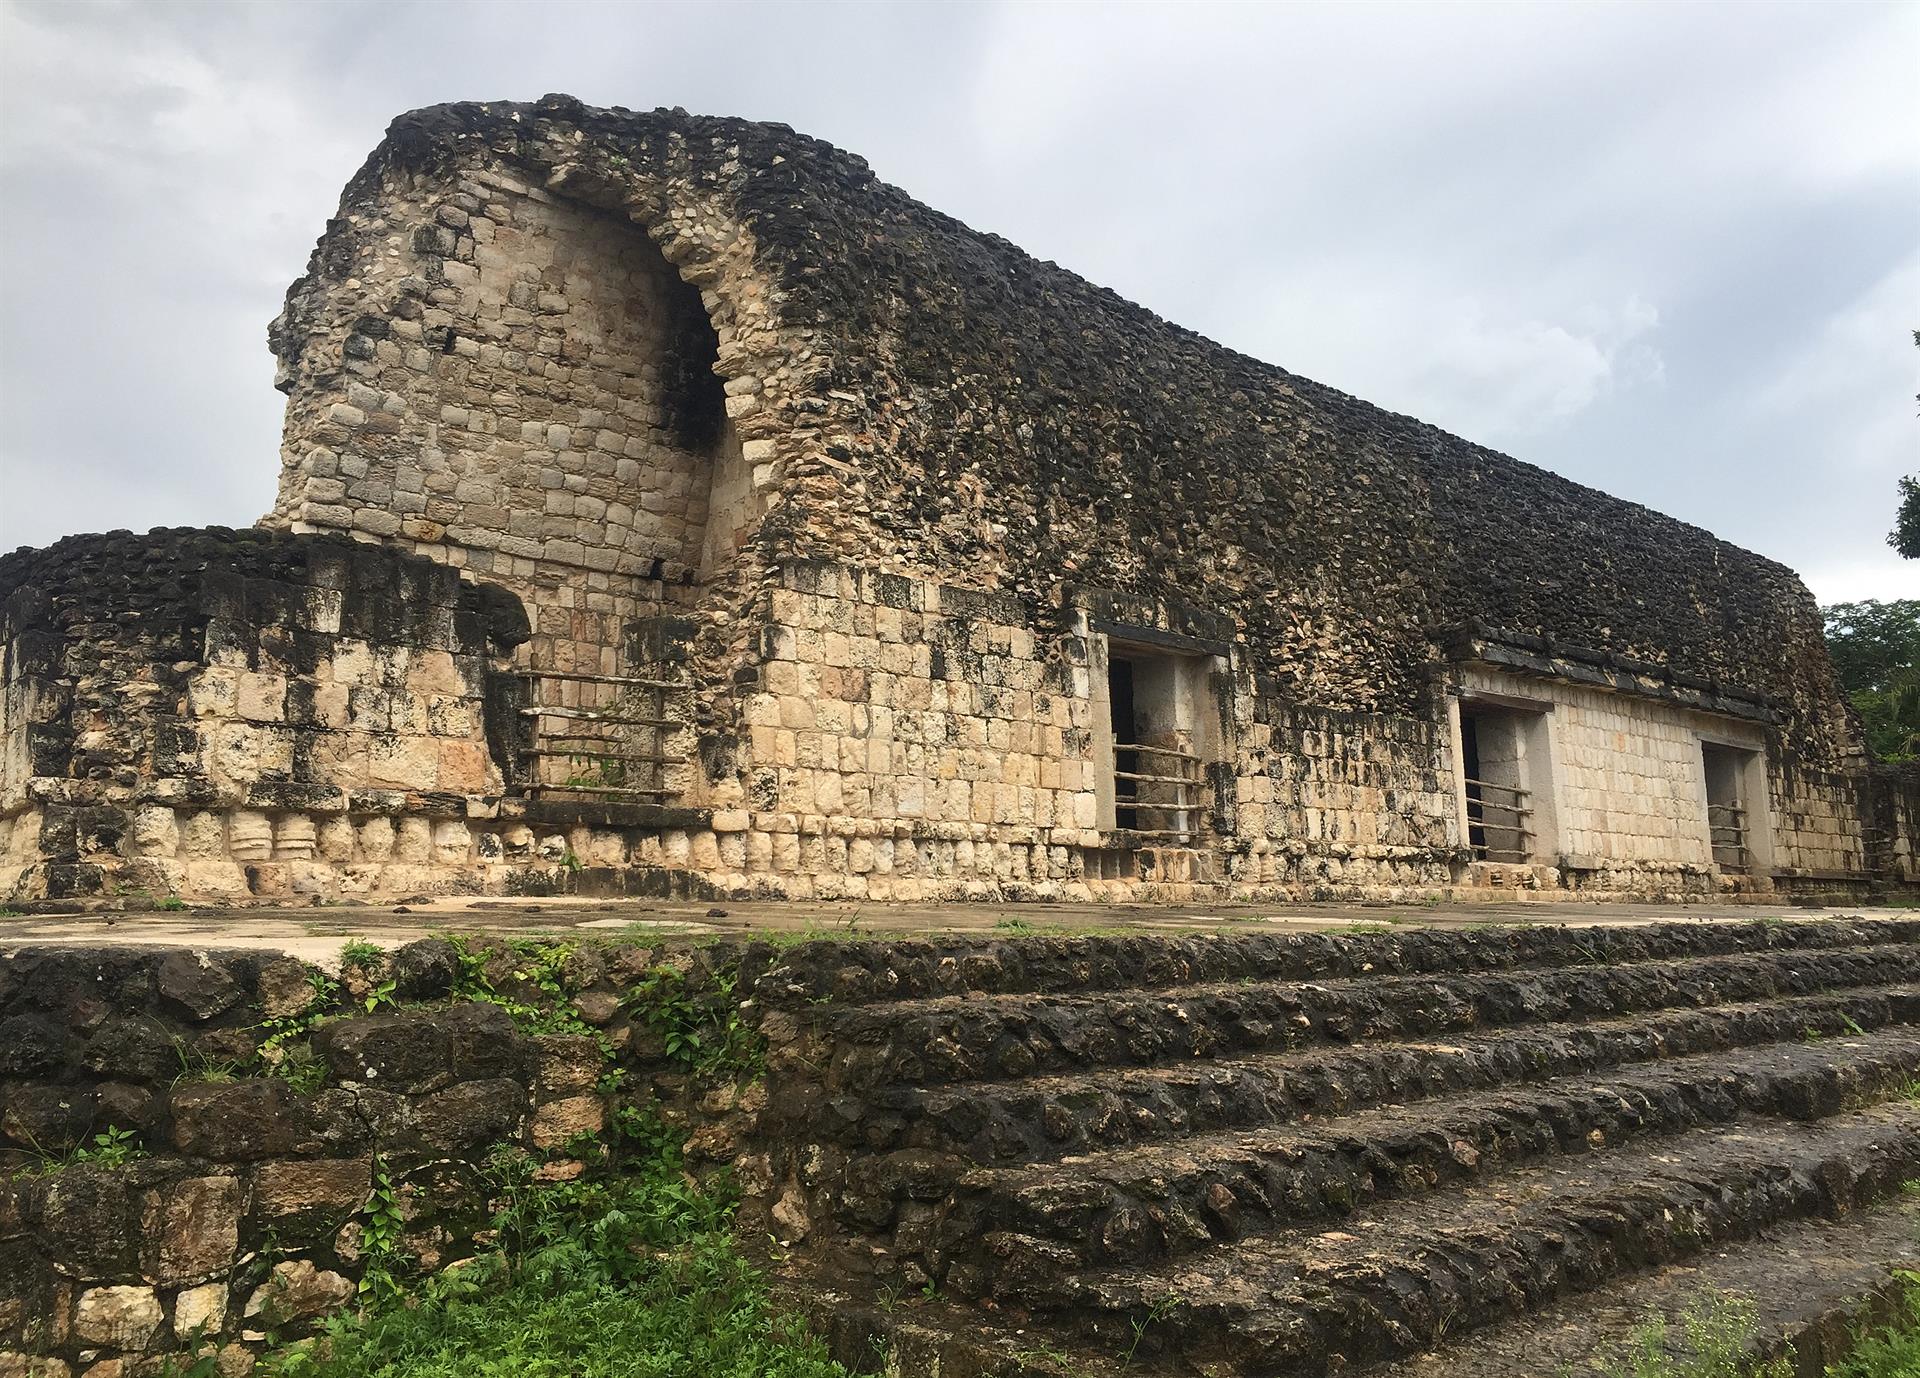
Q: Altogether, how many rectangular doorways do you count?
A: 3